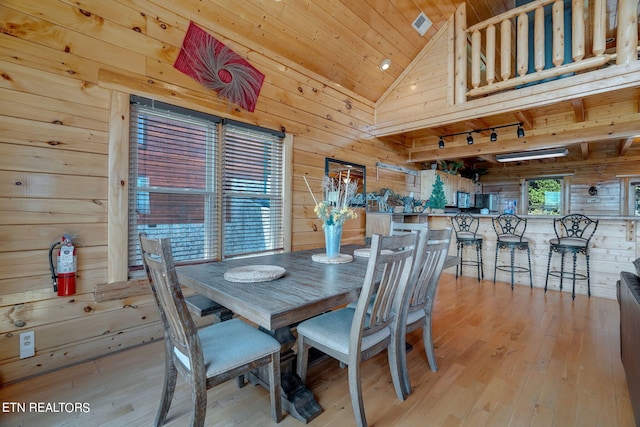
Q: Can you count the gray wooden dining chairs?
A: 4